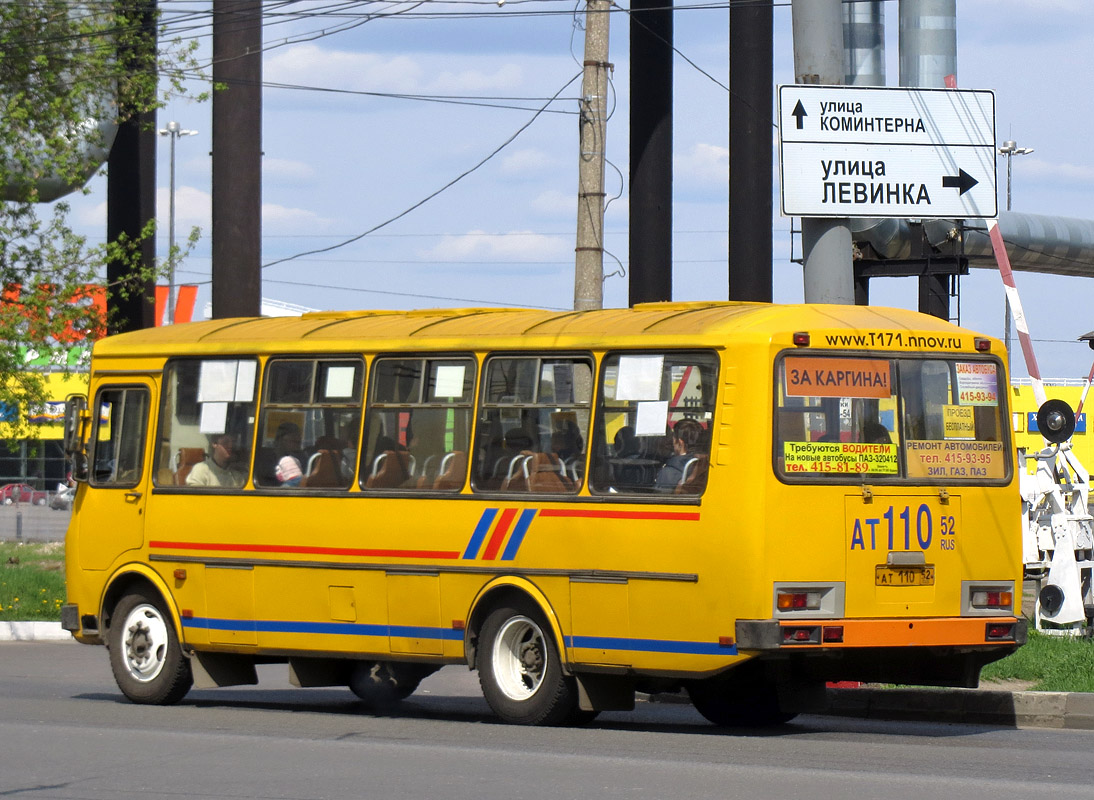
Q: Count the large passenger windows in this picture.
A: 5